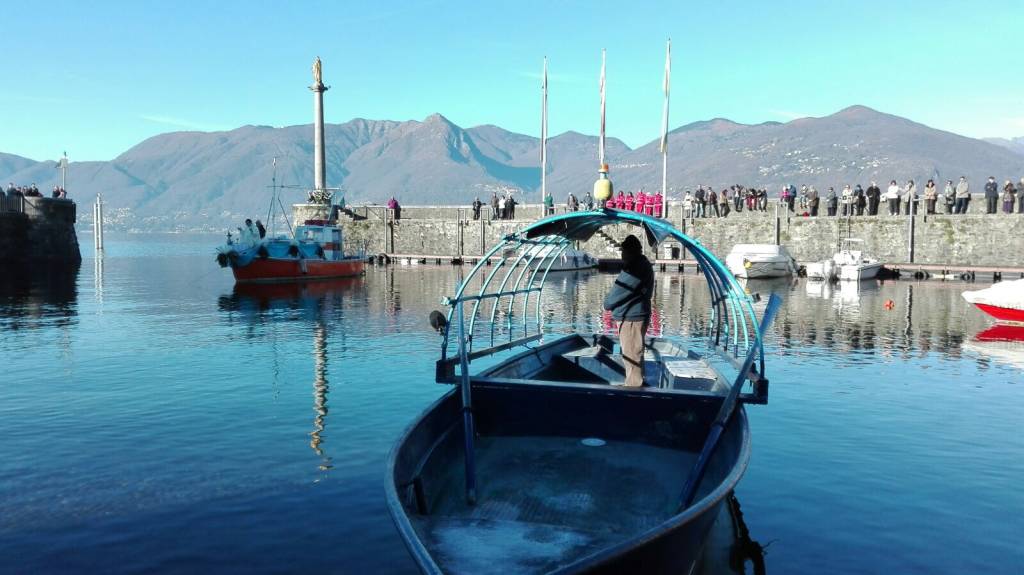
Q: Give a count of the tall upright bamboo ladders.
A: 0